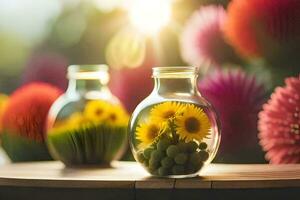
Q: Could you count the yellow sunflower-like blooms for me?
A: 5